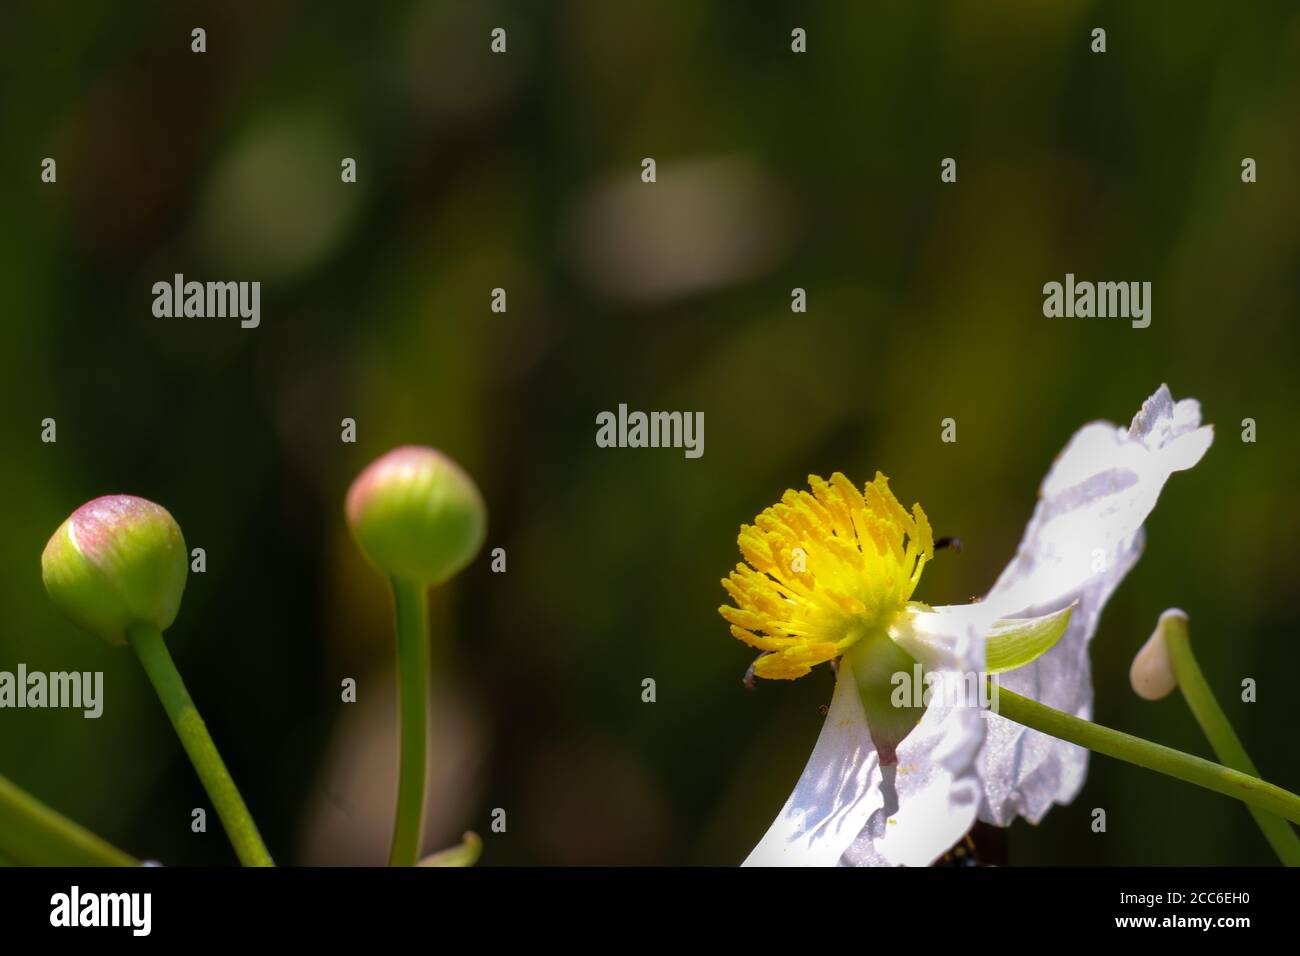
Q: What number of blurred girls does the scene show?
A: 0